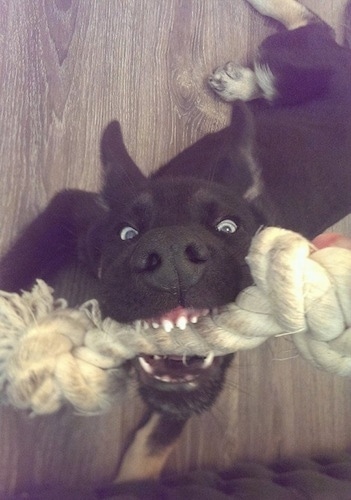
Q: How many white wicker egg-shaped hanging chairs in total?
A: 0